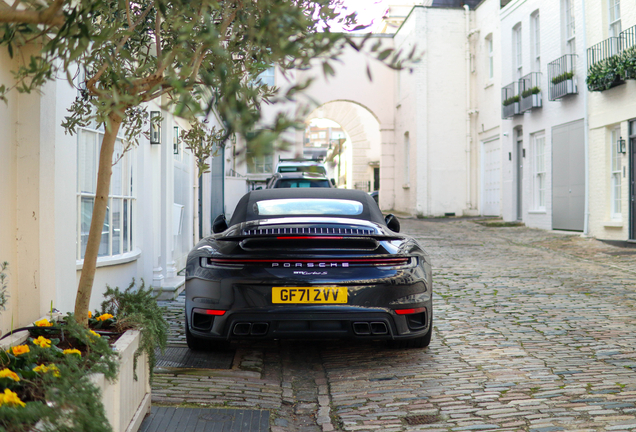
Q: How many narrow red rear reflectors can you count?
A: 2